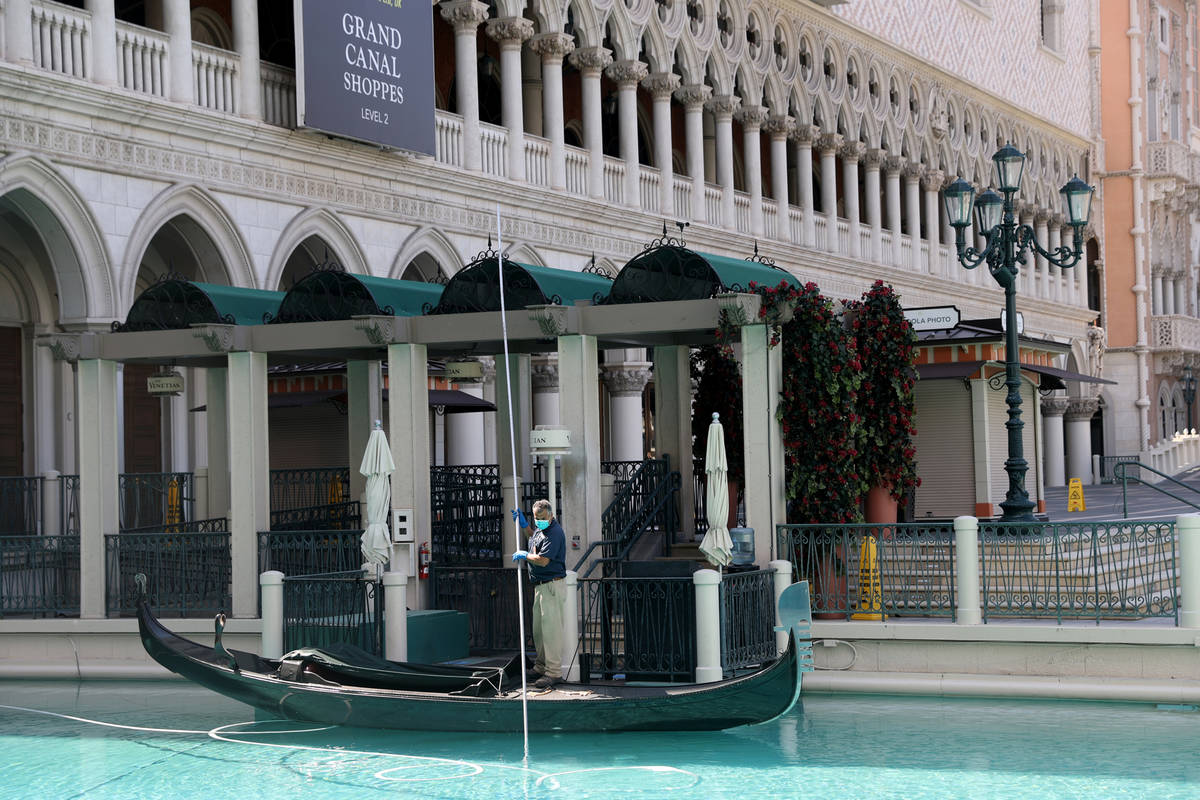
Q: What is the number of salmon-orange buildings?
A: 1